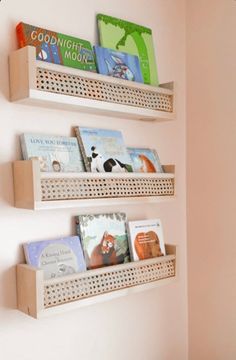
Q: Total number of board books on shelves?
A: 9